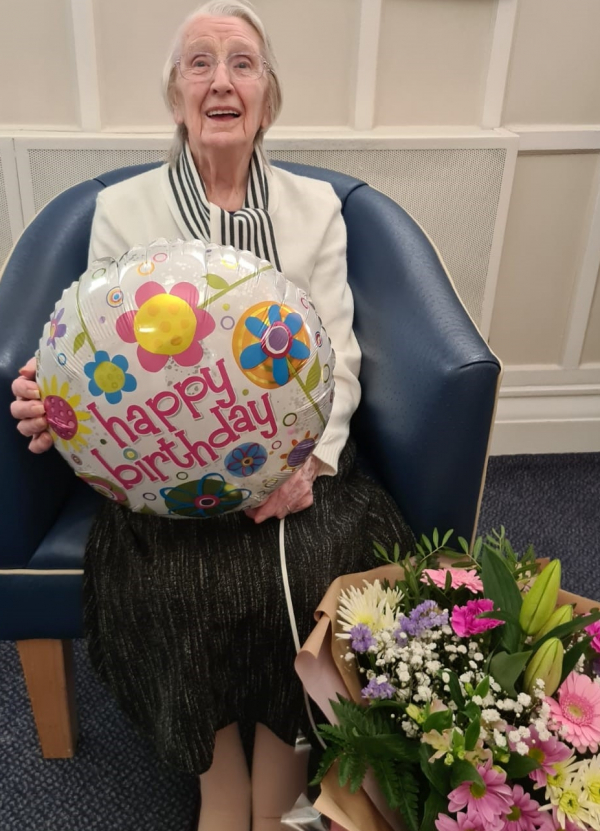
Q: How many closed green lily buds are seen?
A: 3